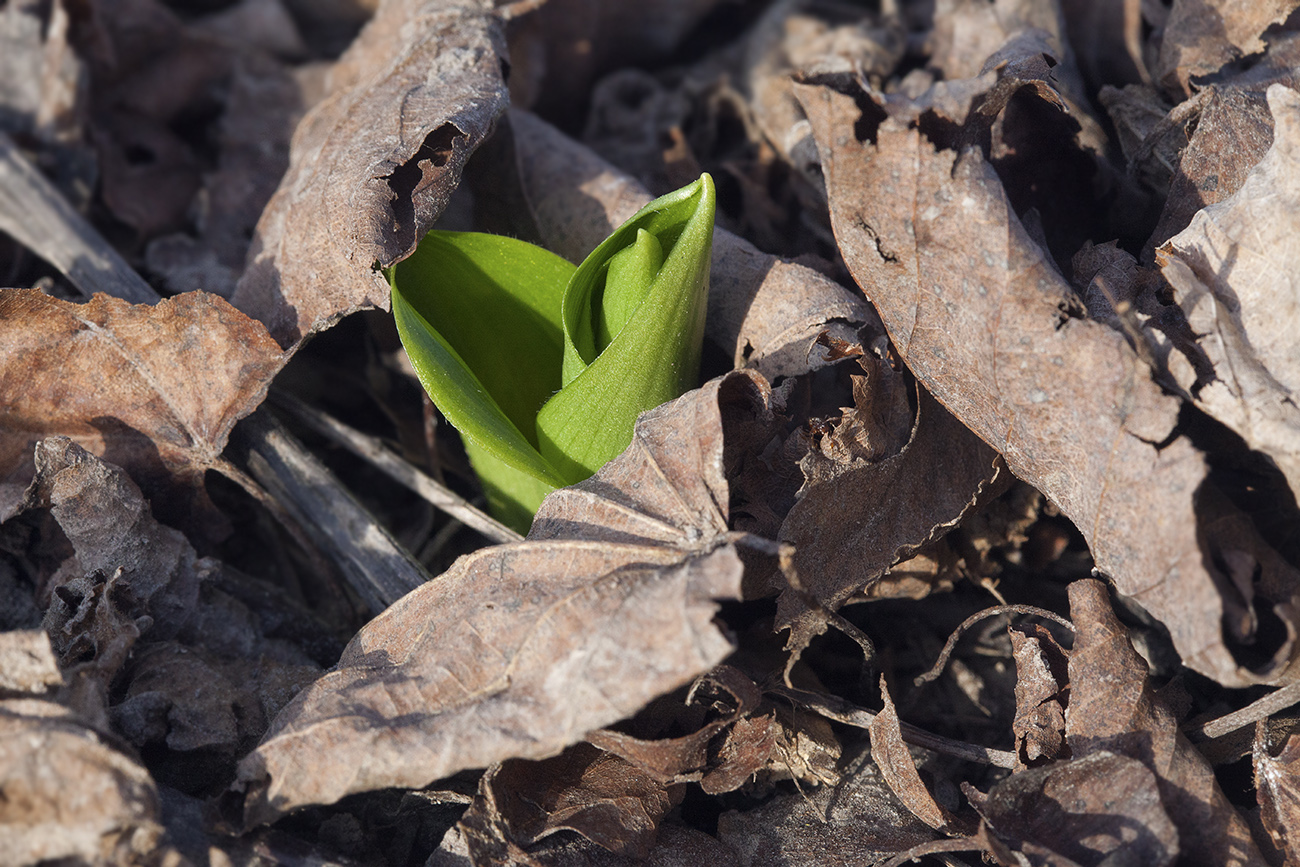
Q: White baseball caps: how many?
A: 0